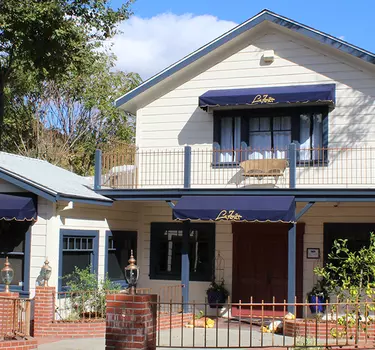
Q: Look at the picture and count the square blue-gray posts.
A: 5